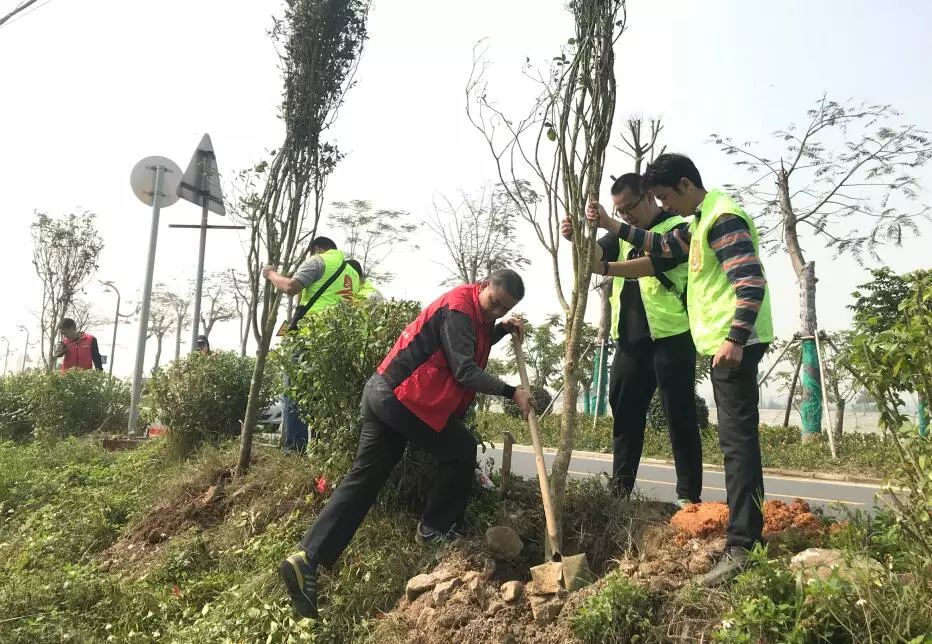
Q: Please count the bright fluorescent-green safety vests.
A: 4